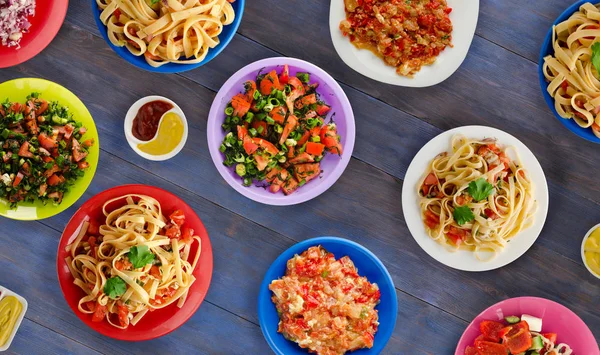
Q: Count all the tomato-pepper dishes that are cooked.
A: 2